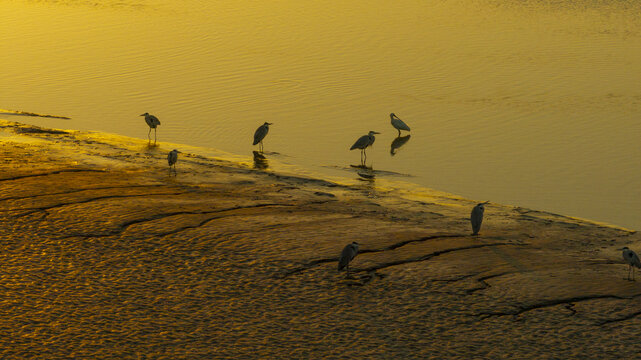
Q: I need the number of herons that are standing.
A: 8